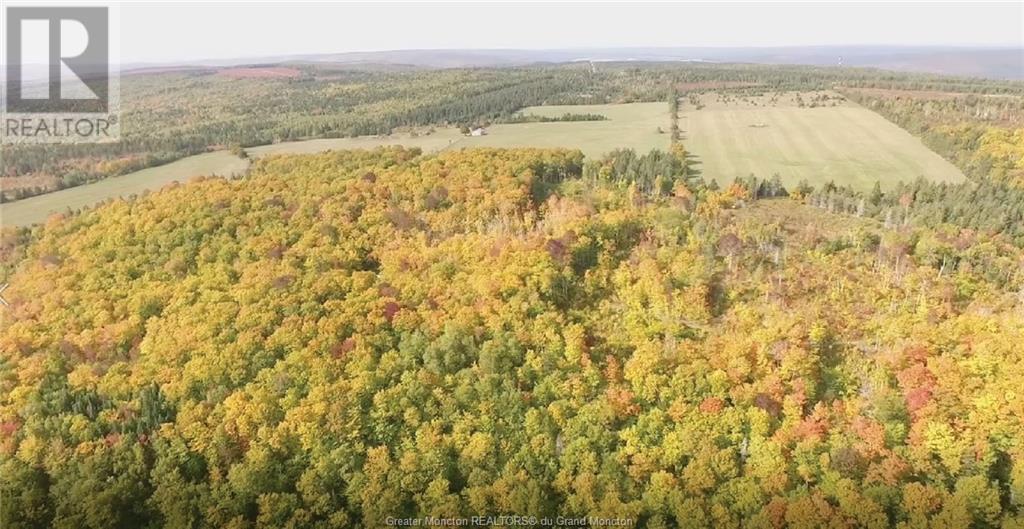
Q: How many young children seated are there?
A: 0